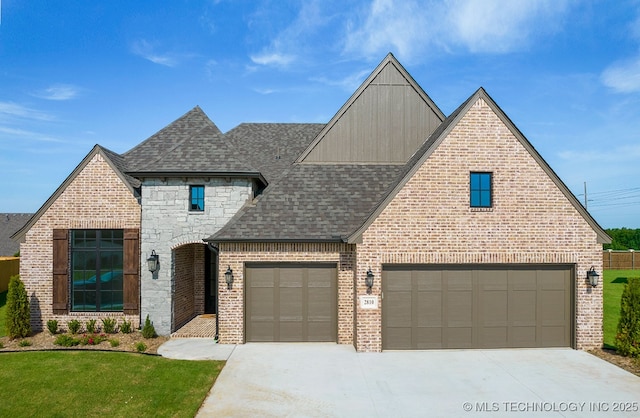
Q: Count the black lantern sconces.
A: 4